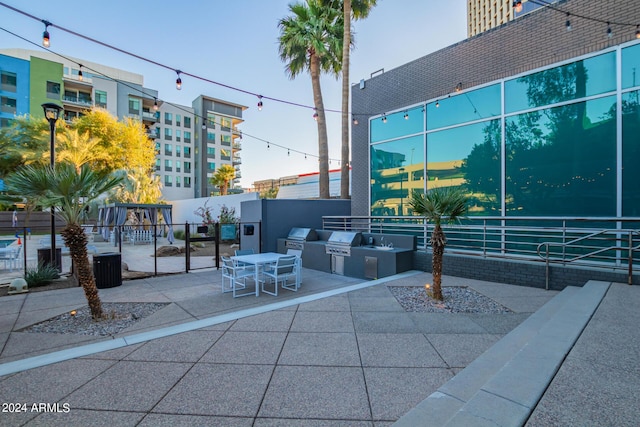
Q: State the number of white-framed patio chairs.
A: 4